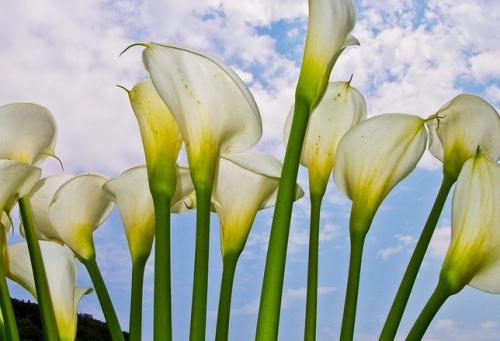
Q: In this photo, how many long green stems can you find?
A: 12